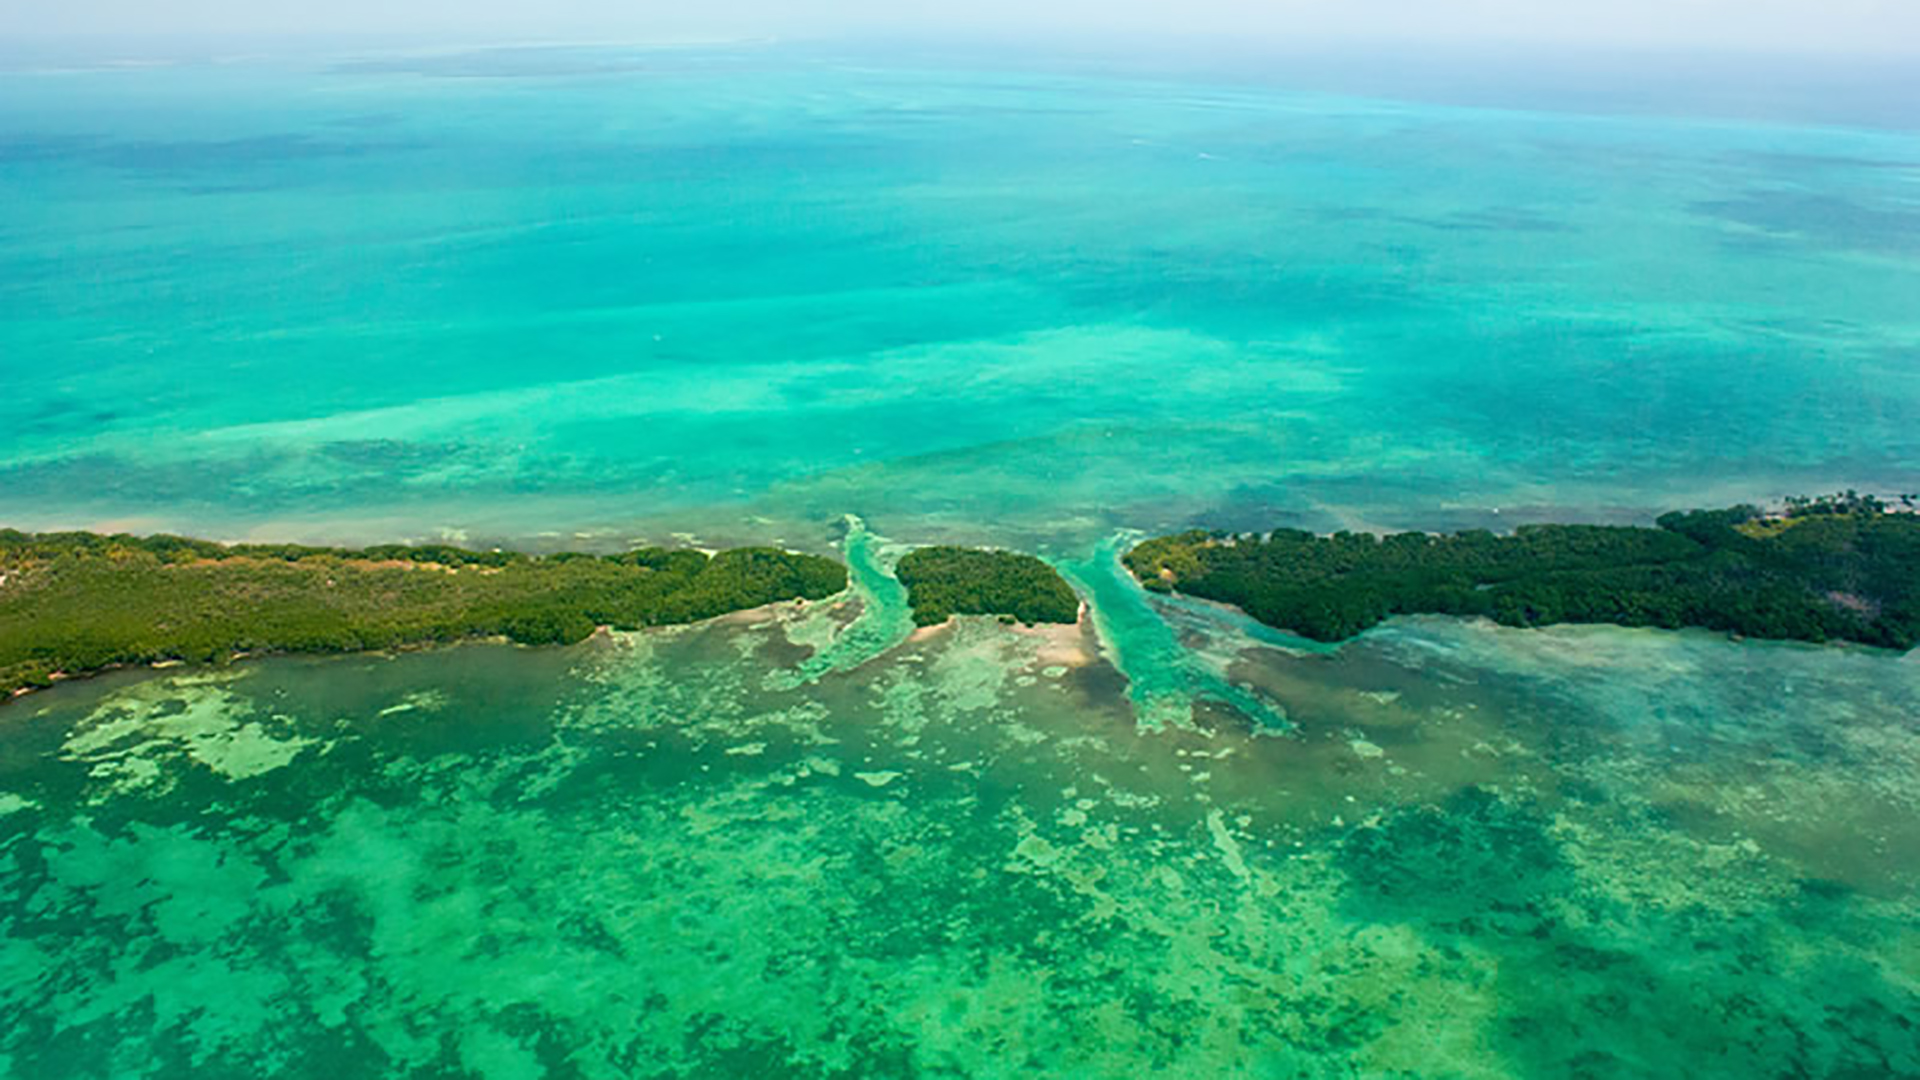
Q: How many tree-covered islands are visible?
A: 3